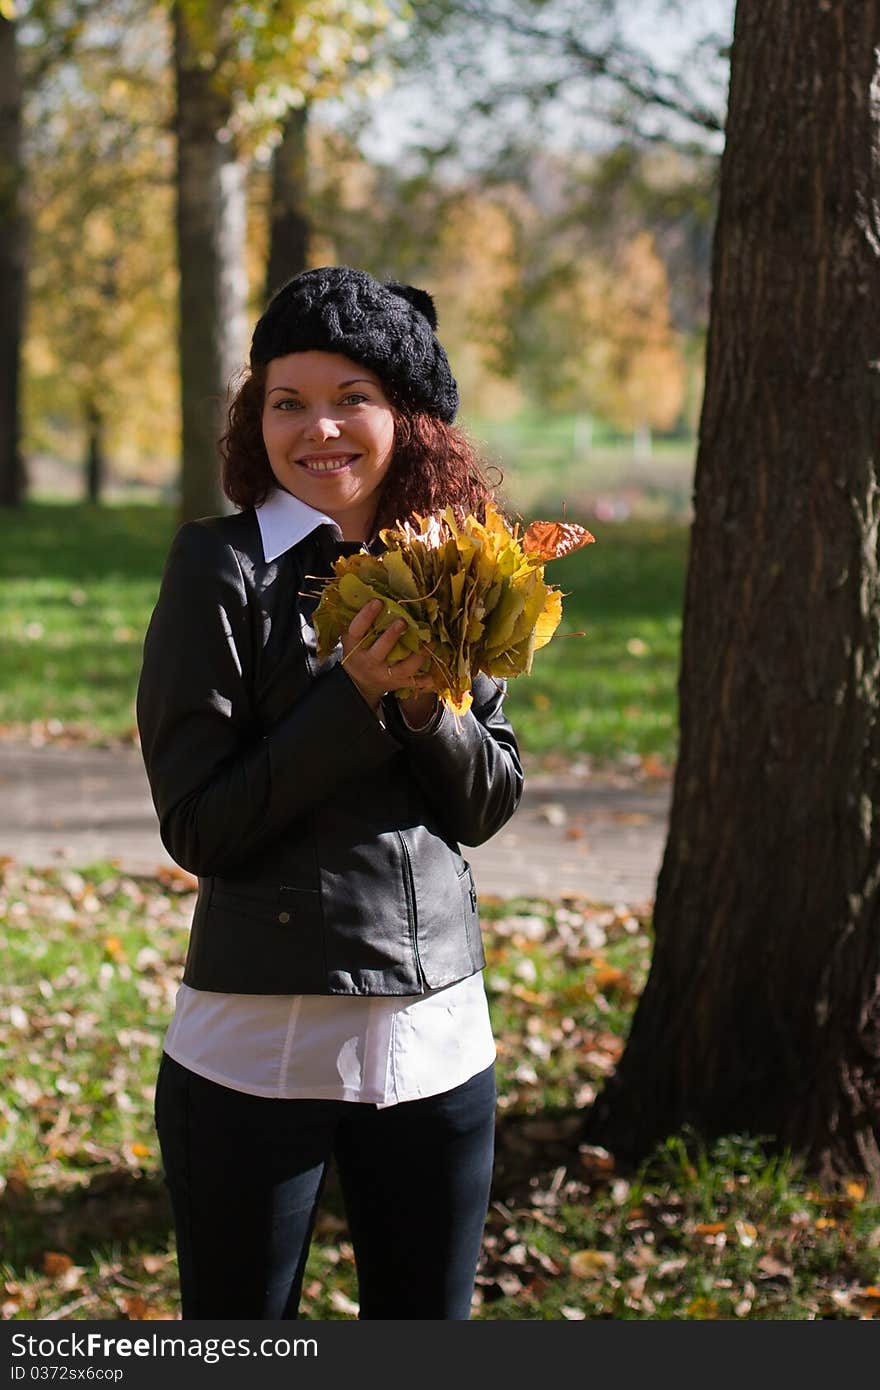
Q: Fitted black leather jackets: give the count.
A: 1